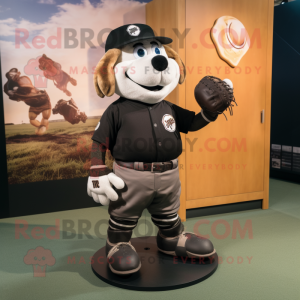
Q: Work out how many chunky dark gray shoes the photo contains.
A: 2